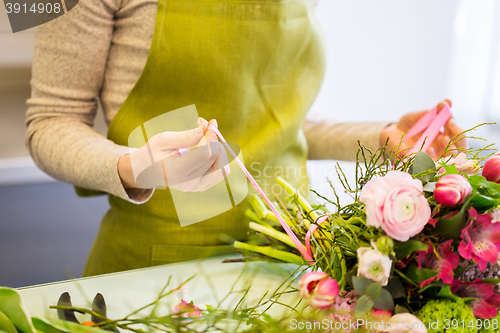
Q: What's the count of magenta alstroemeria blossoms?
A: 3